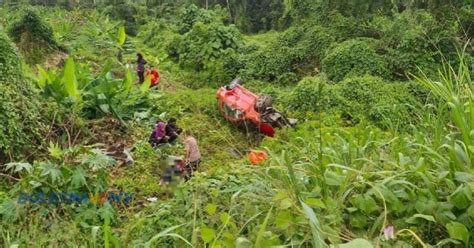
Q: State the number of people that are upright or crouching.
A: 5